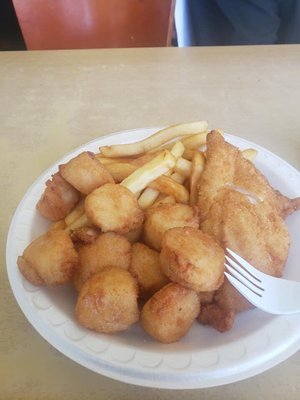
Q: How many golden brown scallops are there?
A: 10